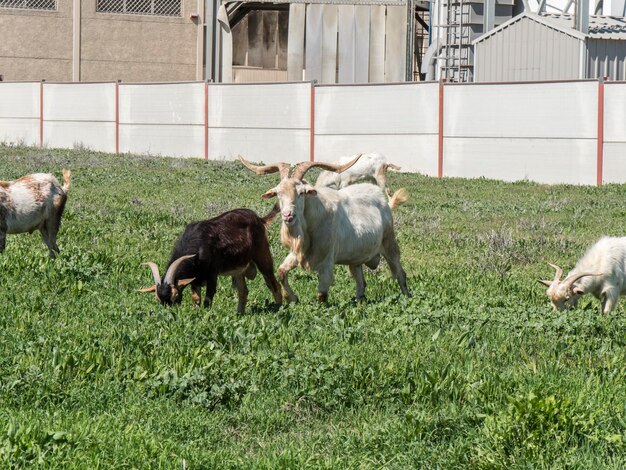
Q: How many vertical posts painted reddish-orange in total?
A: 6